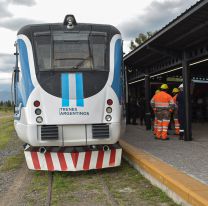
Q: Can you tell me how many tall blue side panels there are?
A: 2